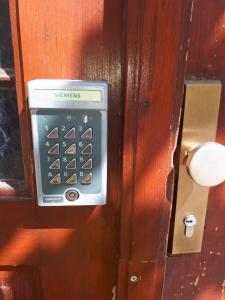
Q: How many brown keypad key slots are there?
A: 12